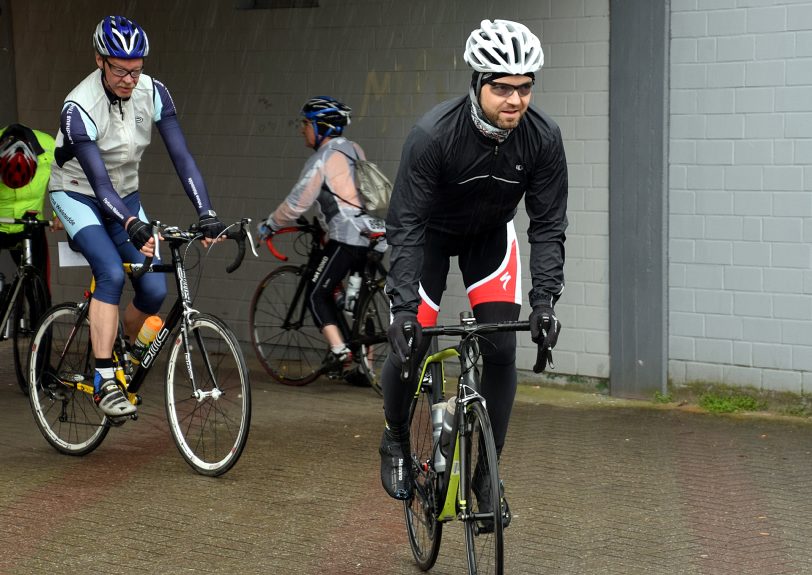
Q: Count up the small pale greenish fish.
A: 0